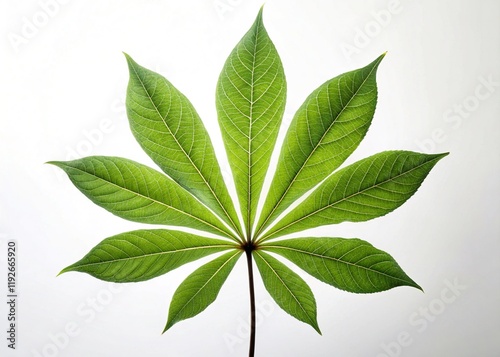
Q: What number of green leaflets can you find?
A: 9